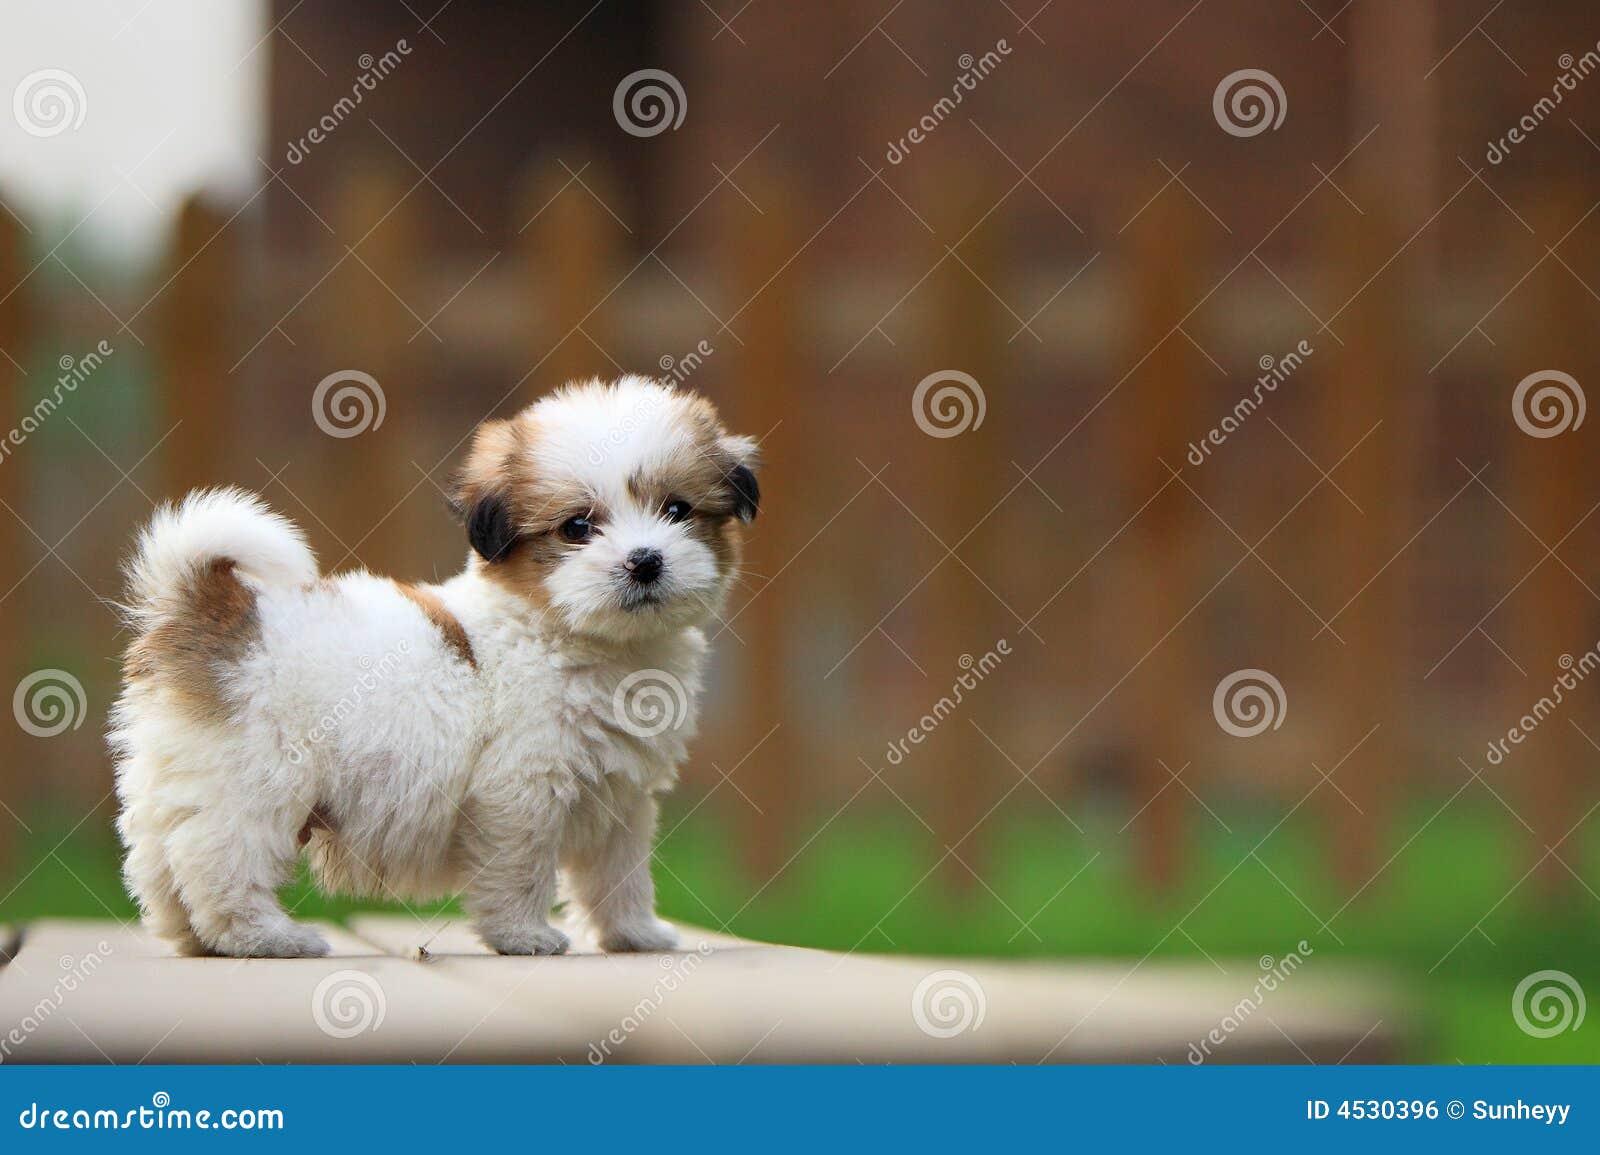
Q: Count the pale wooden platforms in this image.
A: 1